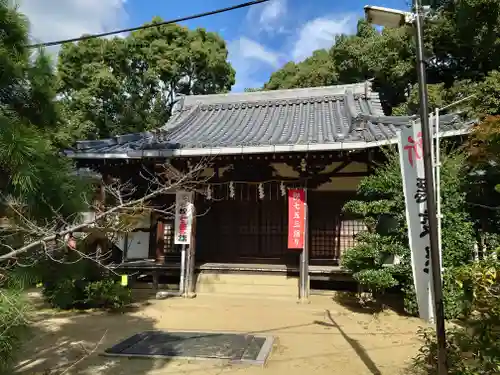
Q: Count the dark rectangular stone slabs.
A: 1